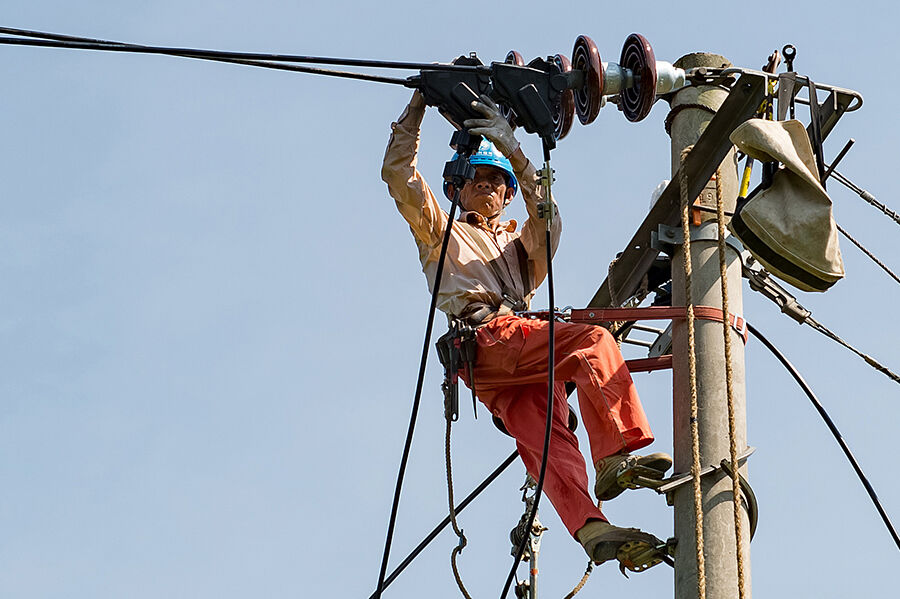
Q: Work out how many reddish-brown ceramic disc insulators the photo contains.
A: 4